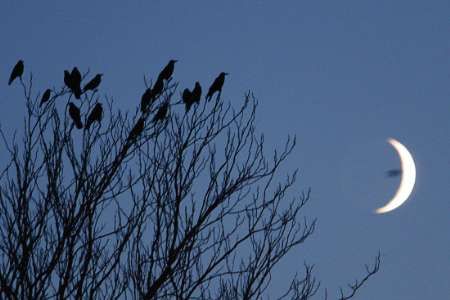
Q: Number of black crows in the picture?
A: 15